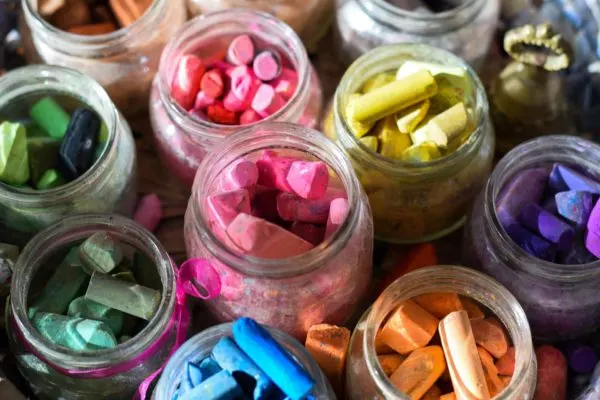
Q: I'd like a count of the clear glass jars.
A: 11